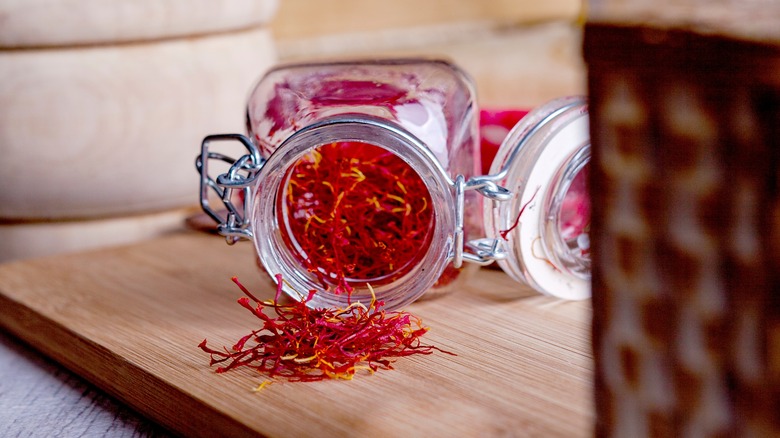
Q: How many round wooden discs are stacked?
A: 3